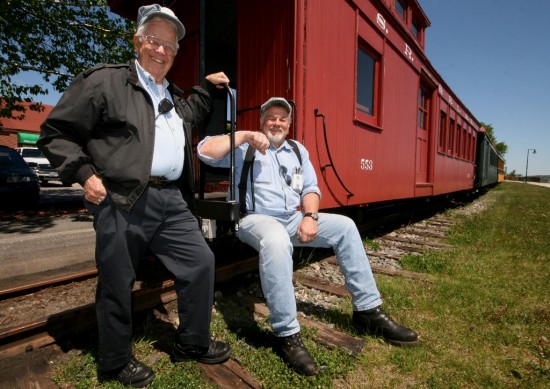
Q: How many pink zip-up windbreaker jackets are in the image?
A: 0